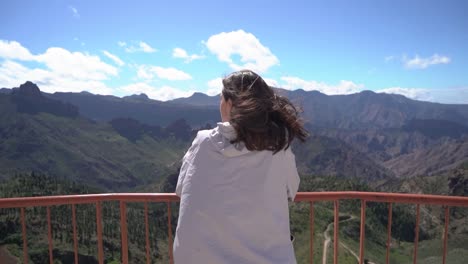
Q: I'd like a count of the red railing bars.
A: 13